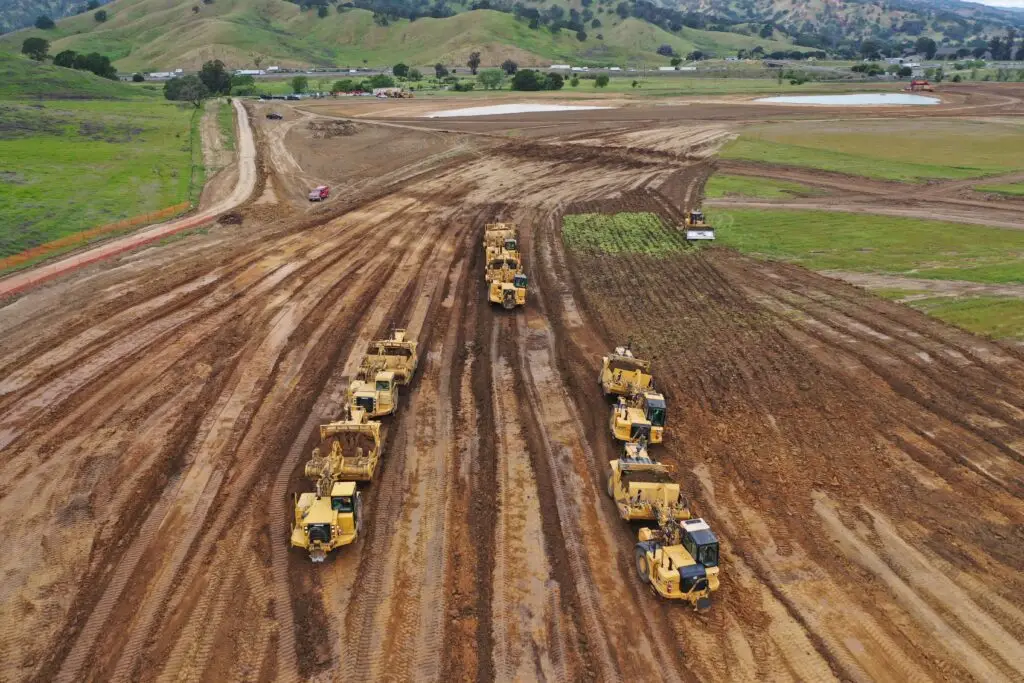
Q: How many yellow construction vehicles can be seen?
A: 7